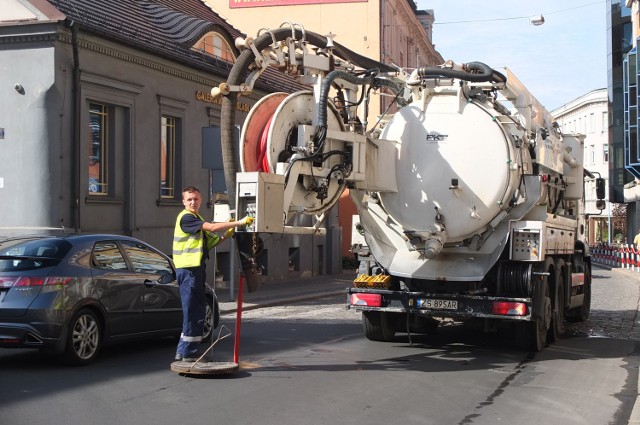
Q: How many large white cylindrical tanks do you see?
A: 1